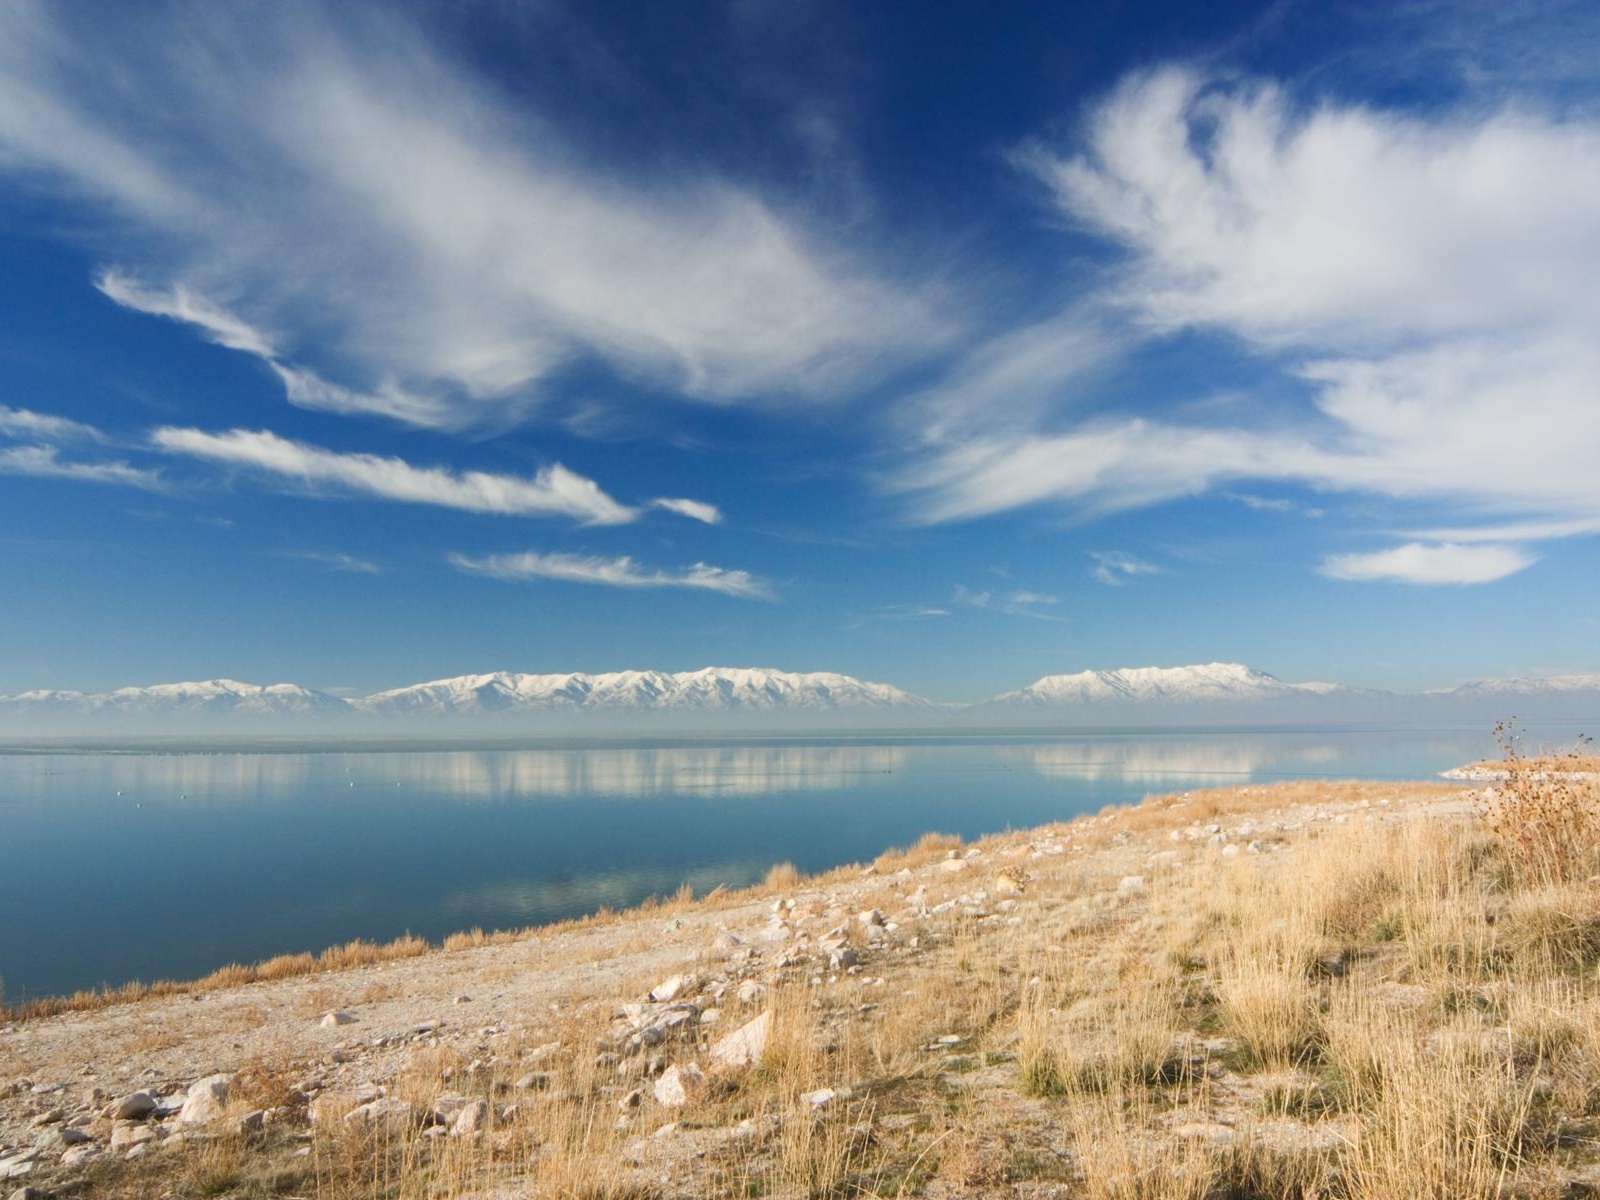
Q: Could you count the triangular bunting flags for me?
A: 0